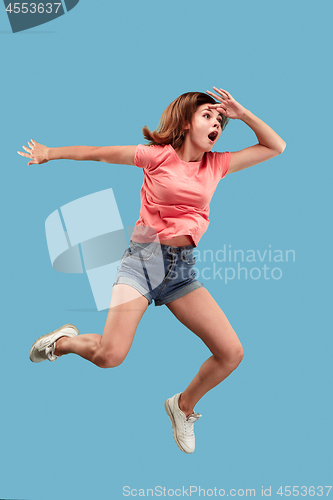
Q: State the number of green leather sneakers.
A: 0